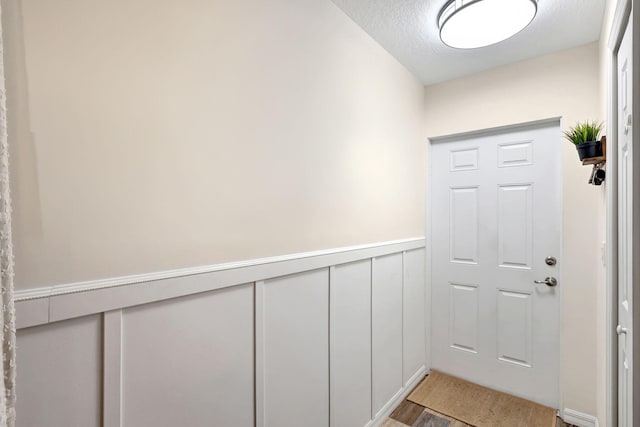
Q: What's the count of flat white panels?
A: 6